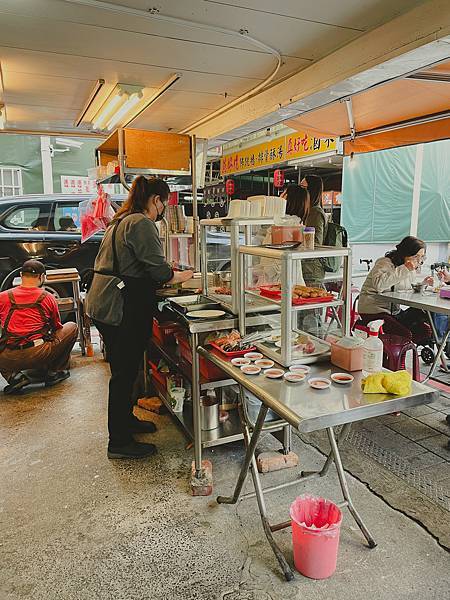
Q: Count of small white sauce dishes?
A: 9